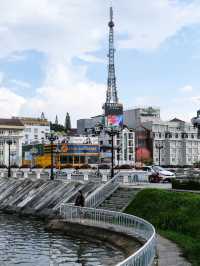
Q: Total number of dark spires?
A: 1